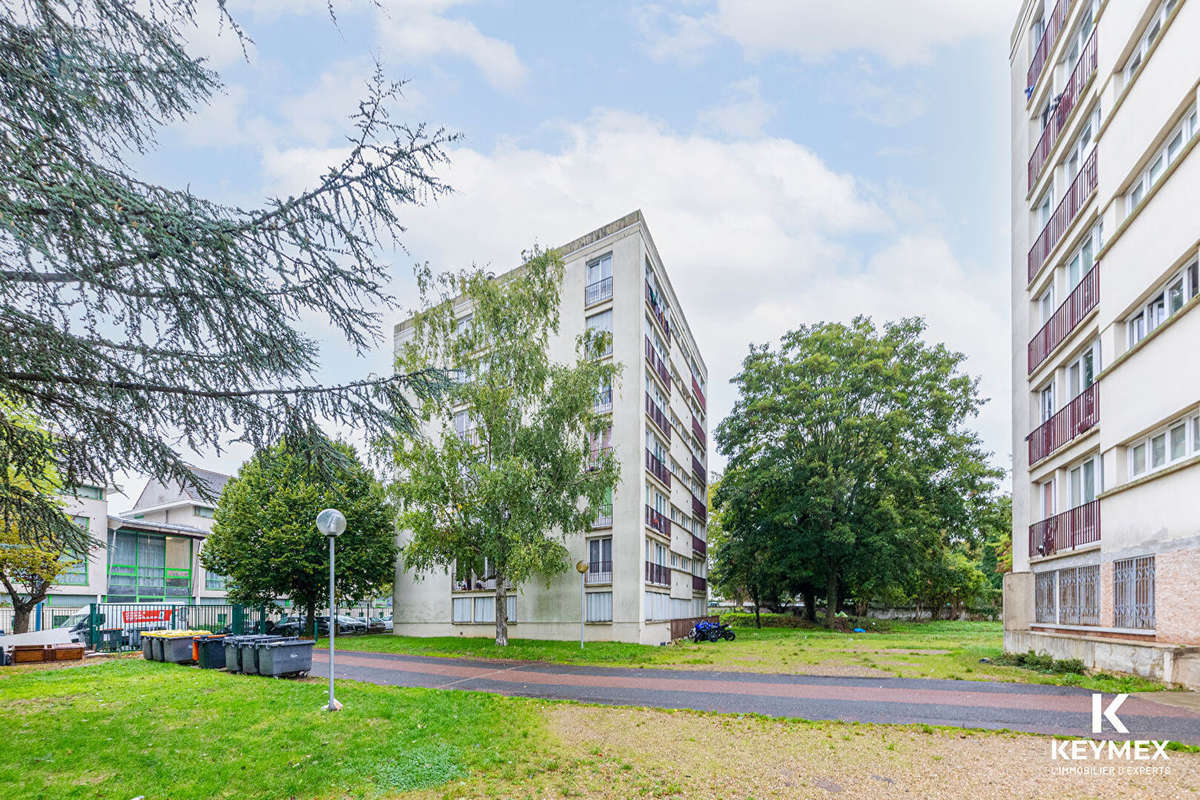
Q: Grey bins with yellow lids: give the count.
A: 3